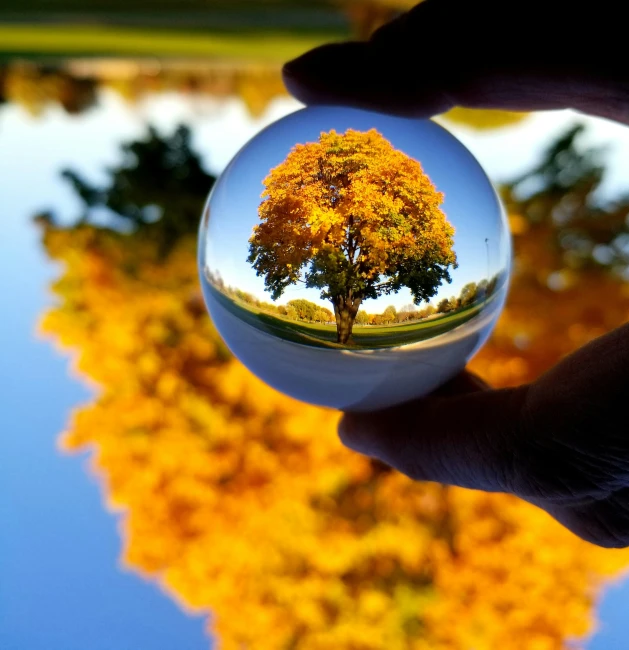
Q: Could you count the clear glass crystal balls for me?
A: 1